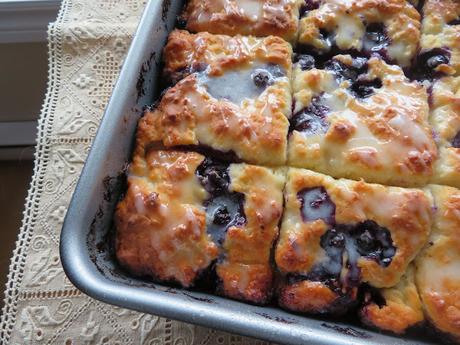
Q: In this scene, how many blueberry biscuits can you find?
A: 9